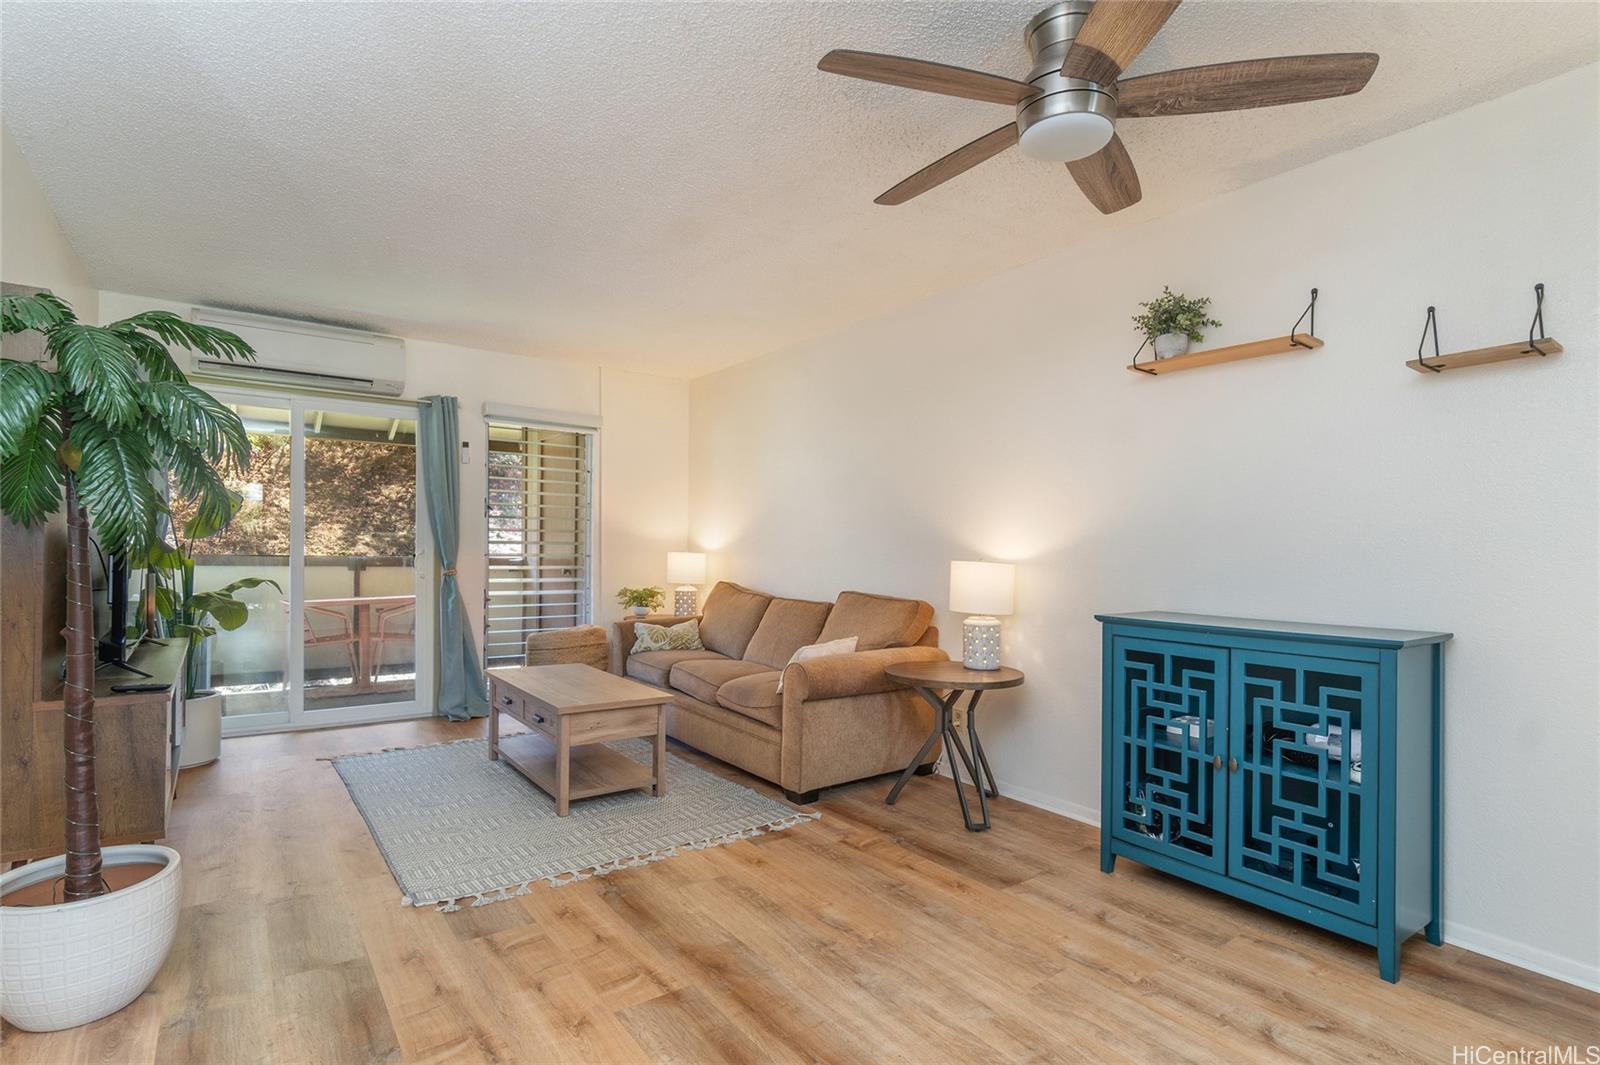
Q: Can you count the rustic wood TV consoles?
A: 1